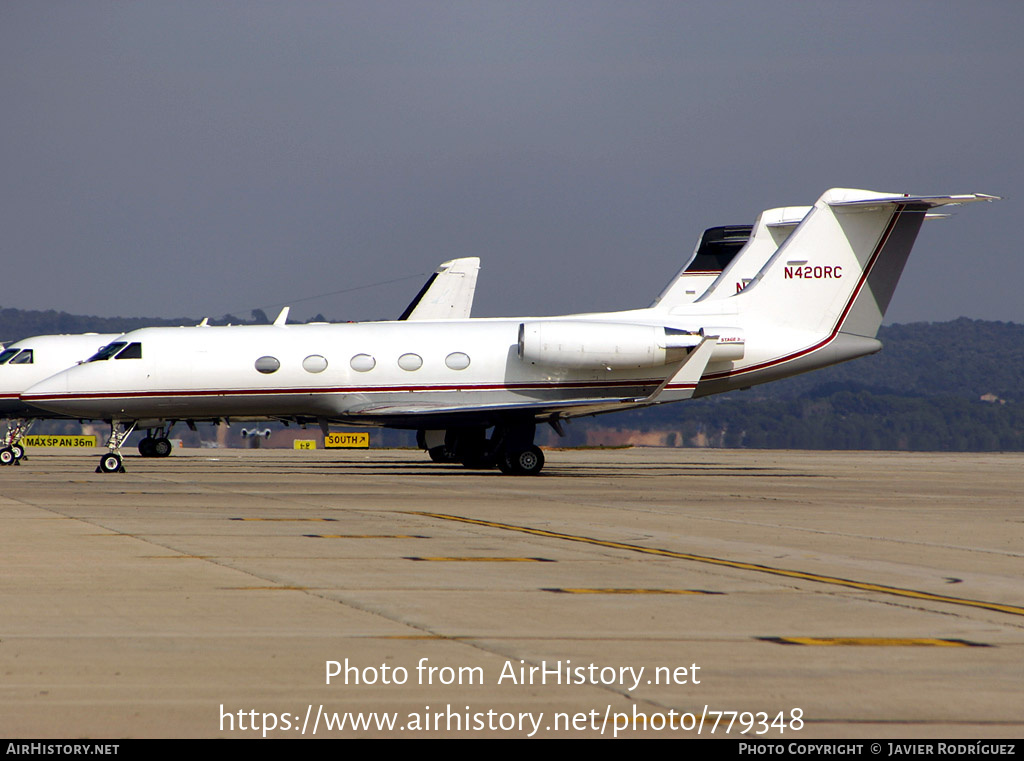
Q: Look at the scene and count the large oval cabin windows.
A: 5